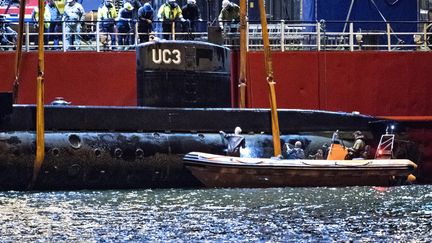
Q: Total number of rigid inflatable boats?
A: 1